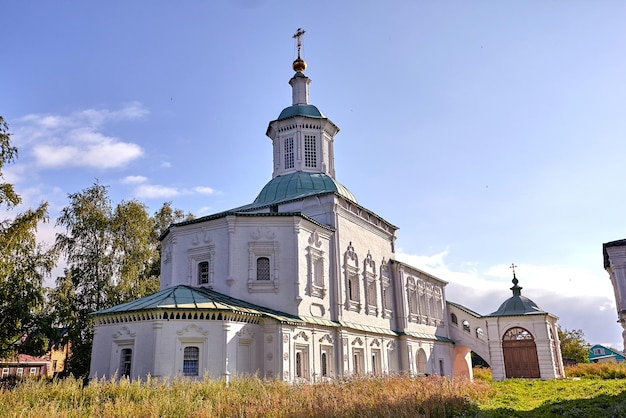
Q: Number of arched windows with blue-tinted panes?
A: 1